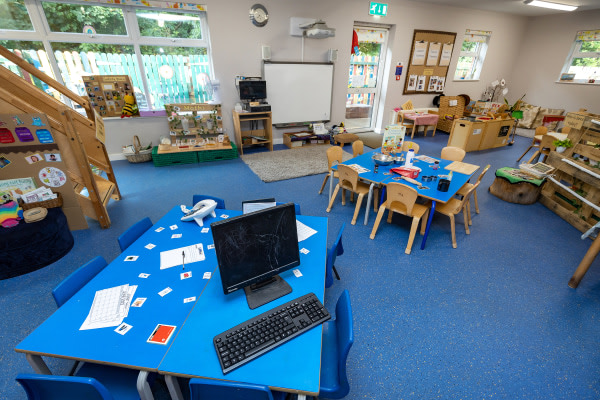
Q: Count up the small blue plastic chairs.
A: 8